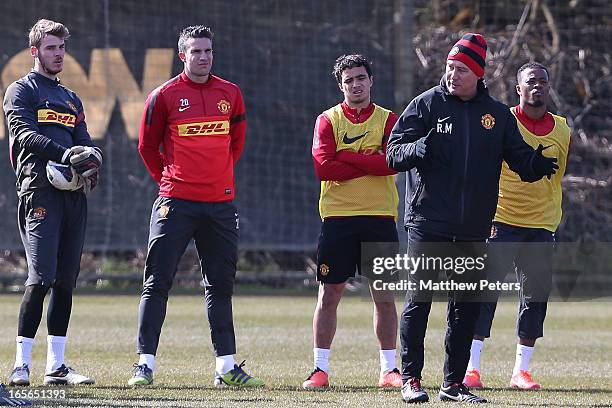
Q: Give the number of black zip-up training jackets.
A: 1